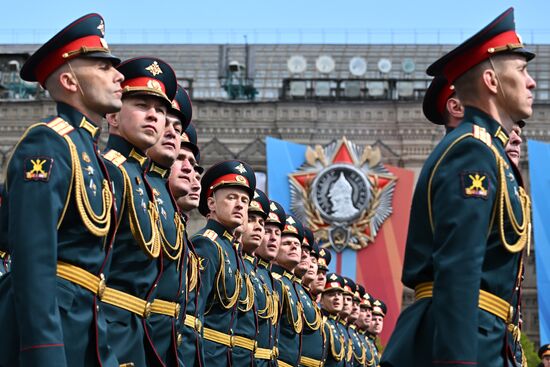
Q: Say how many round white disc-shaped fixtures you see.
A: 5